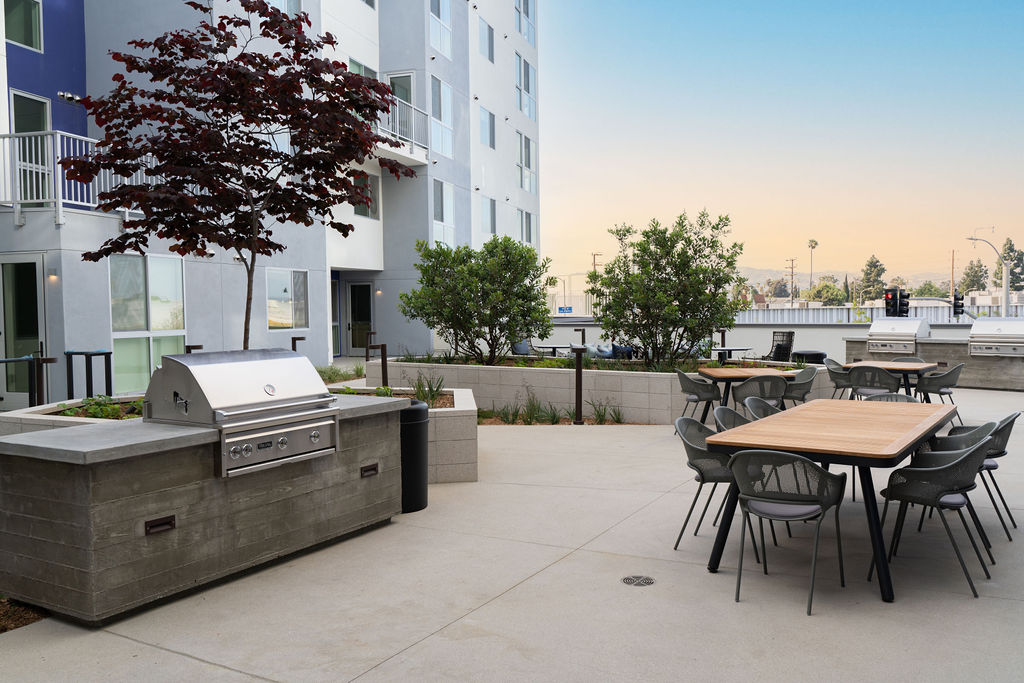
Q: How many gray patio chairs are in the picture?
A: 15